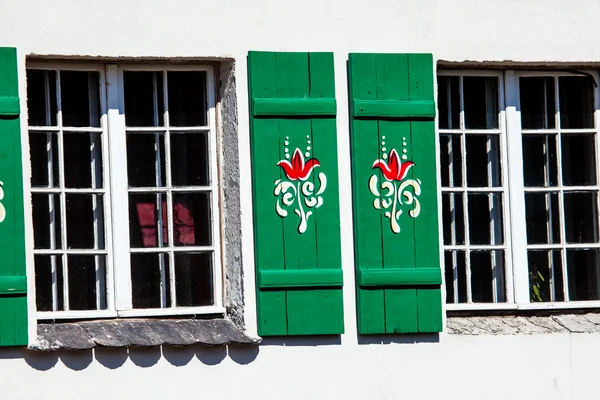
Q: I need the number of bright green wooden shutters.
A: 3